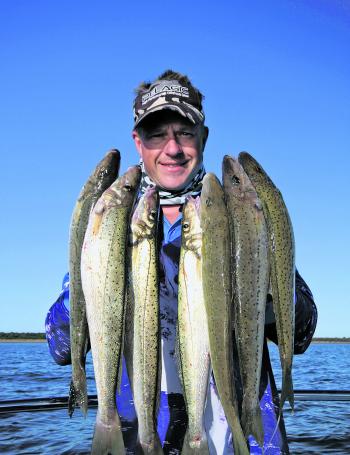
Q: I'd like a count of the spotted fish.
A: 7